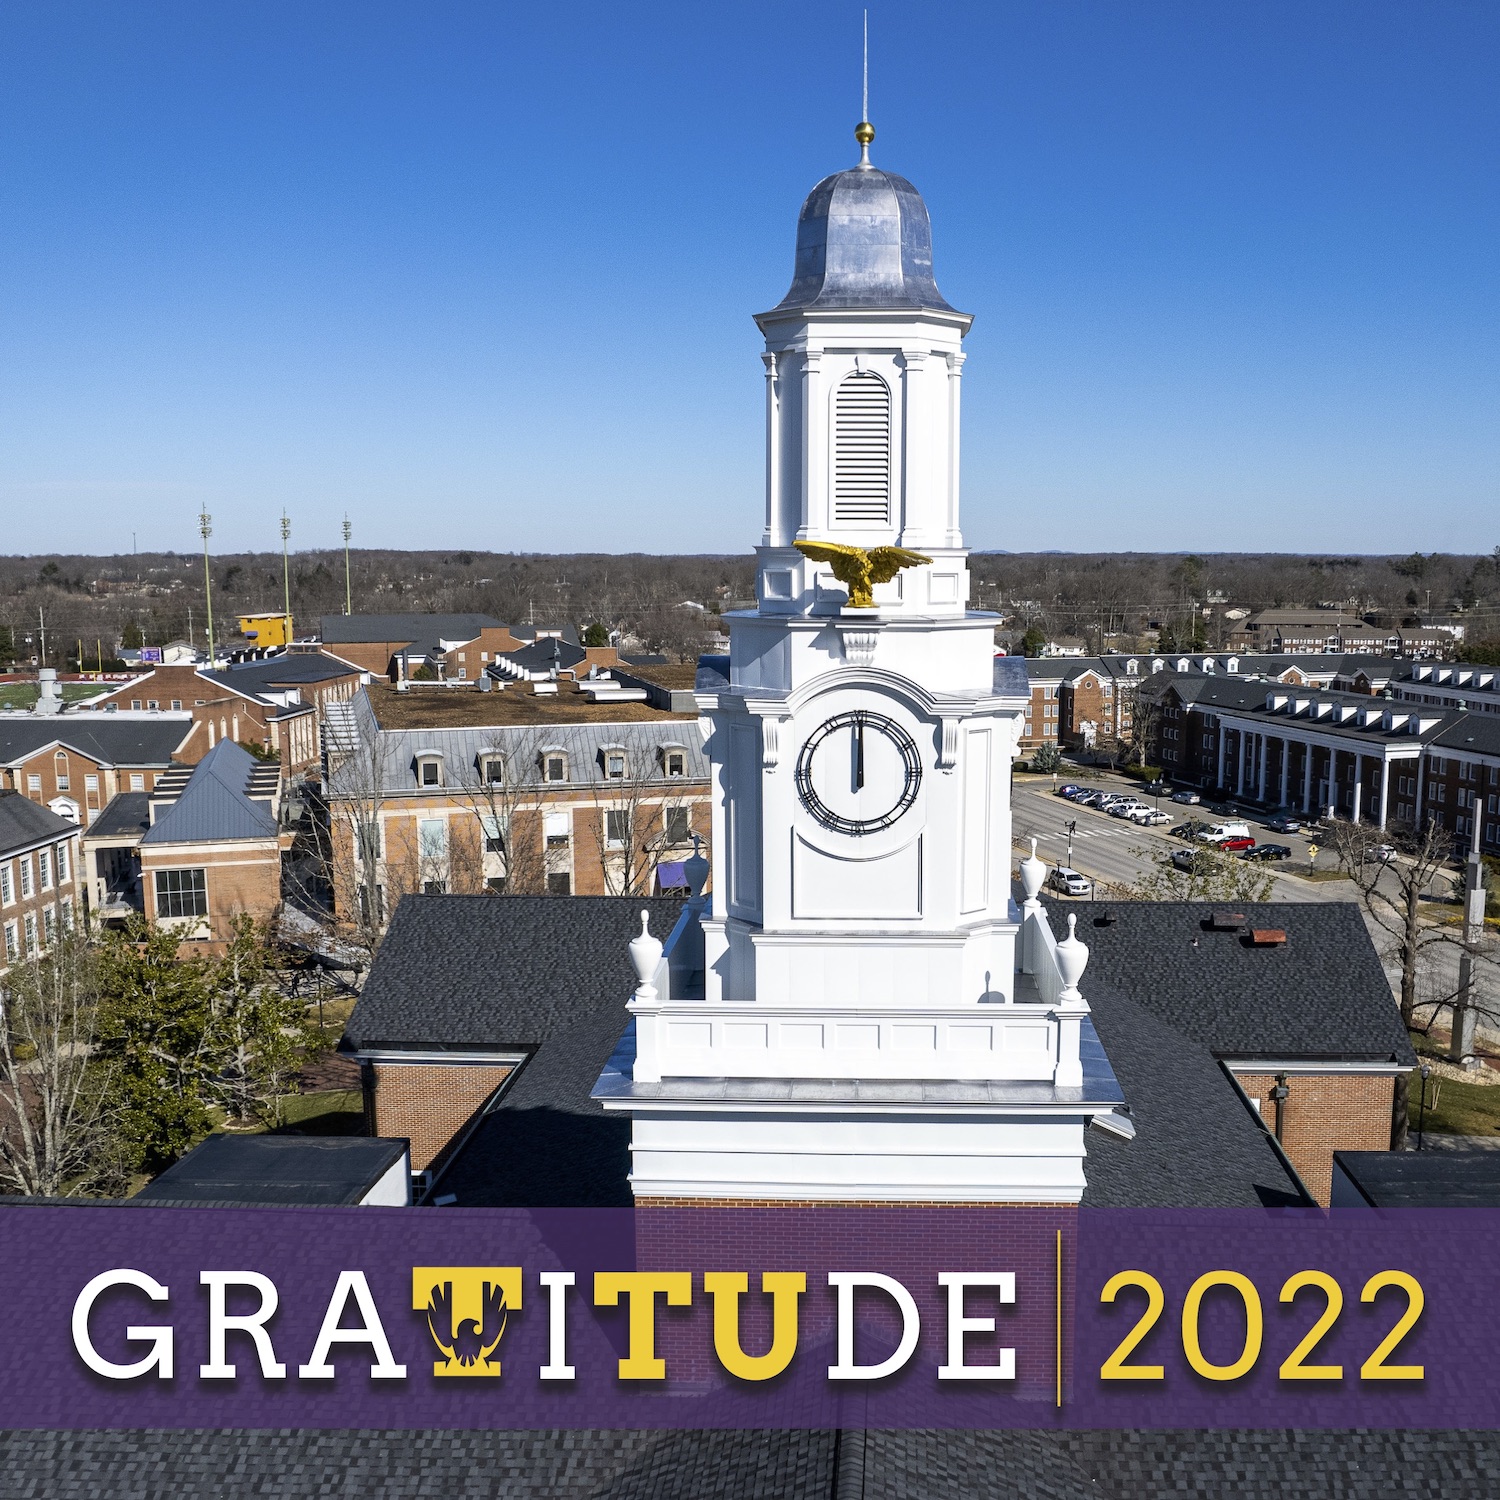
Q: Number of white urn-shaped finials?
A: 4